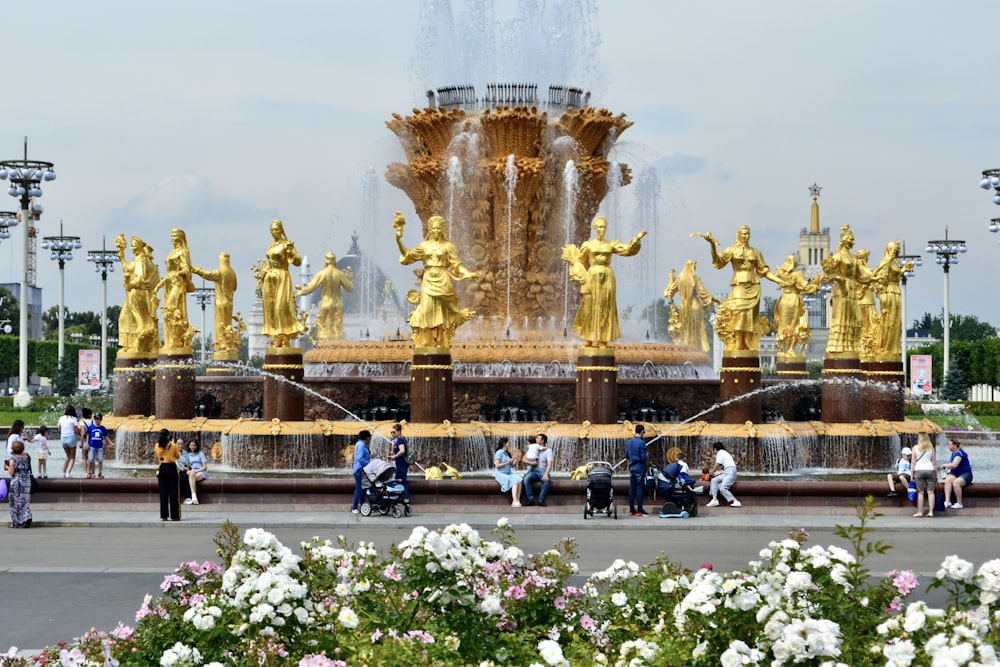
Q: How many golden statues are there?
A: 14